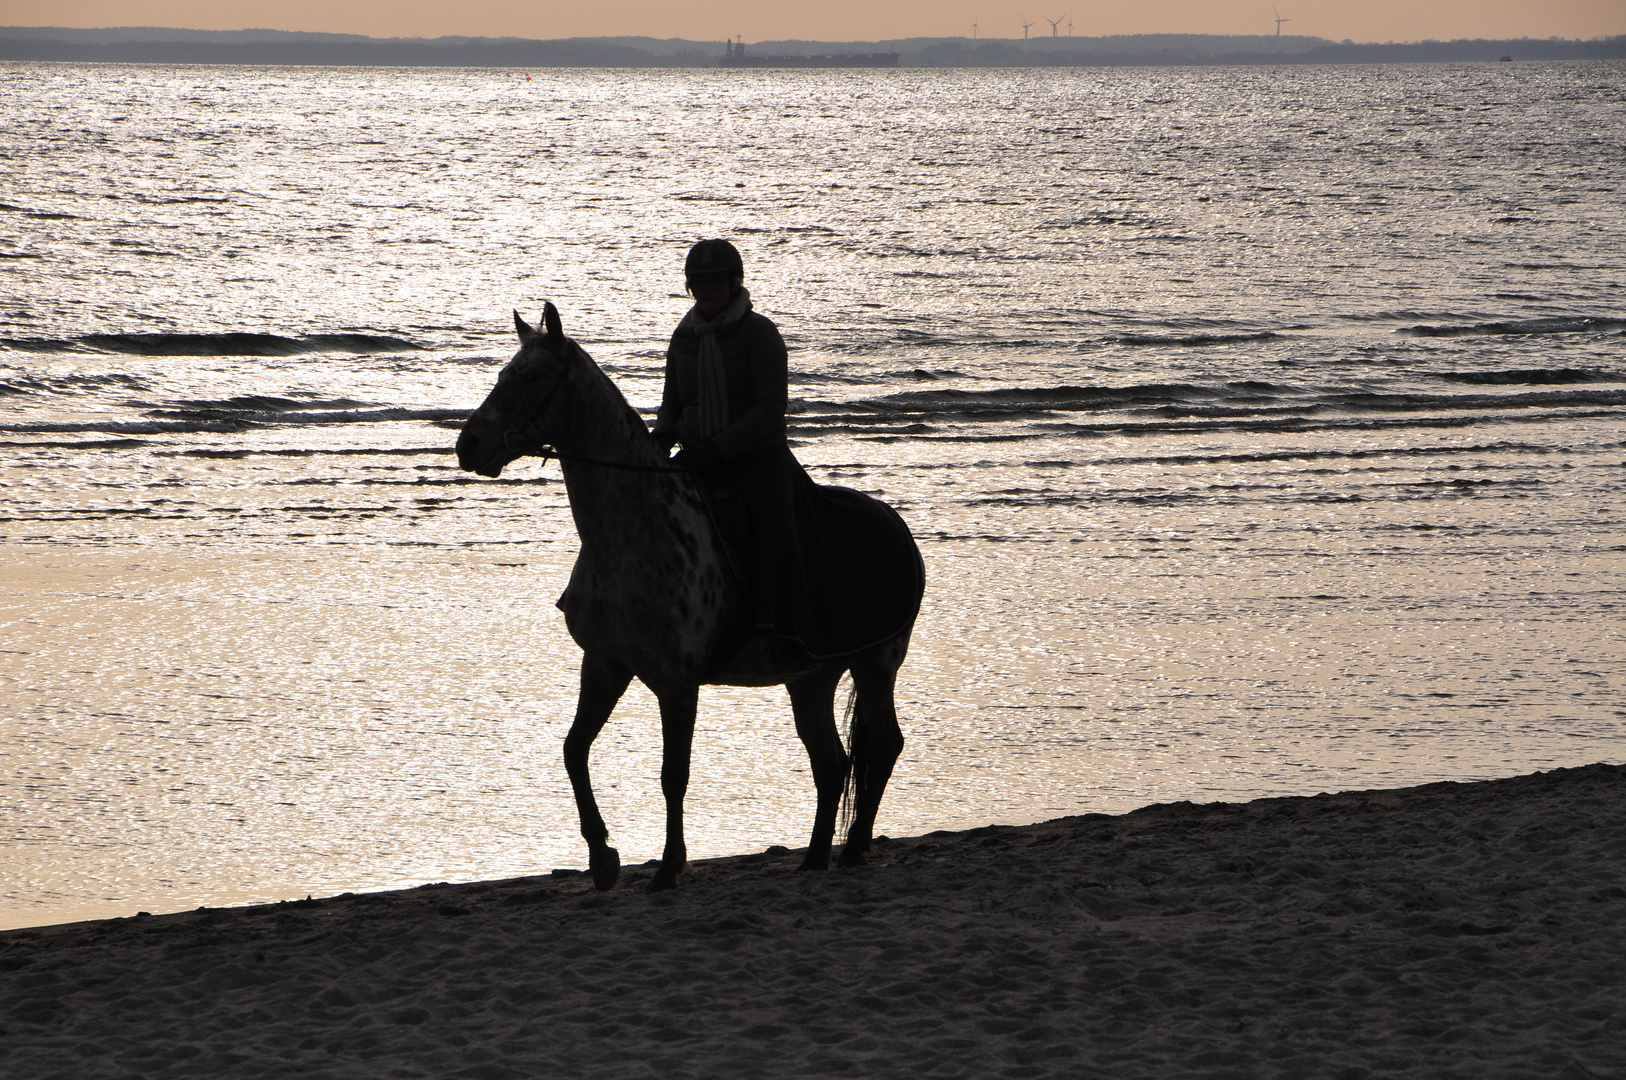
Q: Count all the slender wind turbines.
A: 5